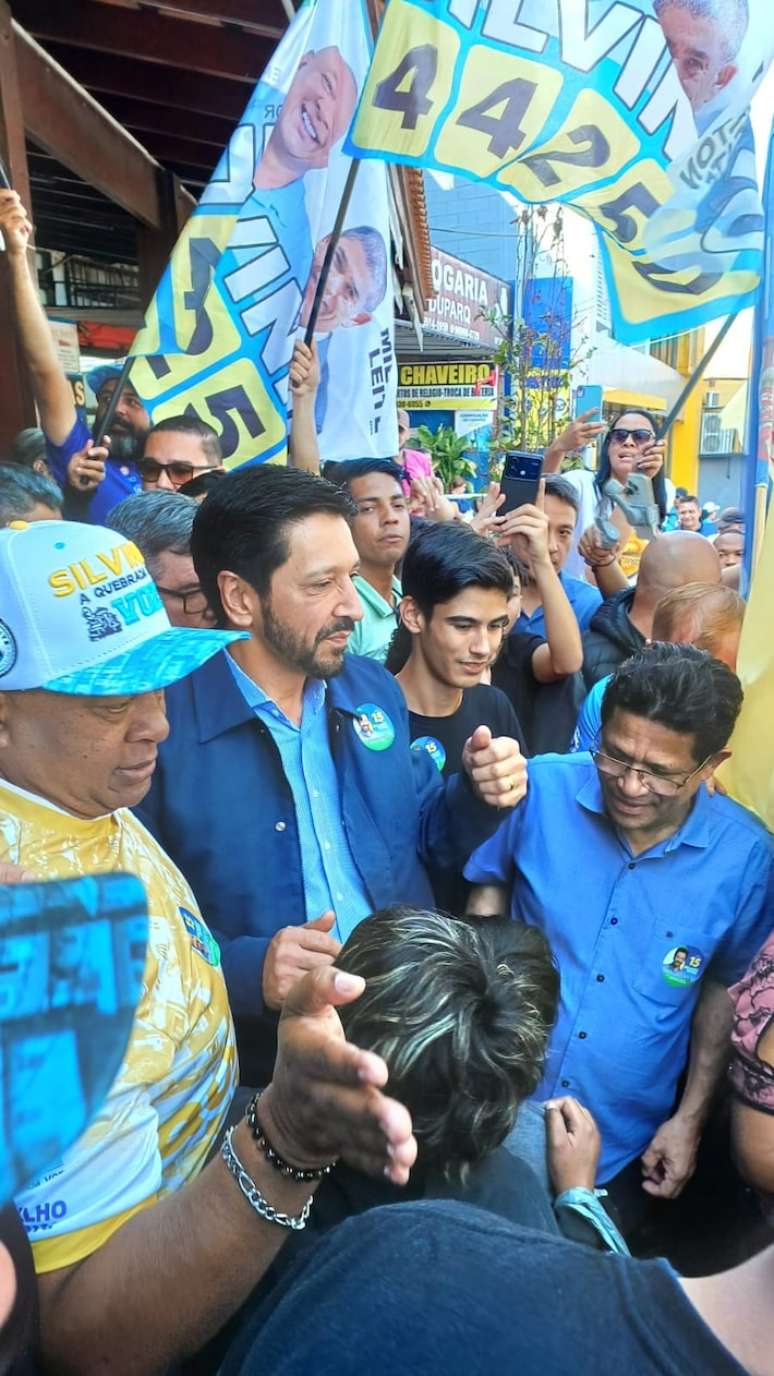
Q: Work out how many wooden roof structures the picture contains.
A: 1